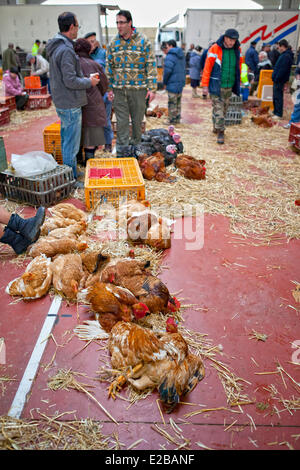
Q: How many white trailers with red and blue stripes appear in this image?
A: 1